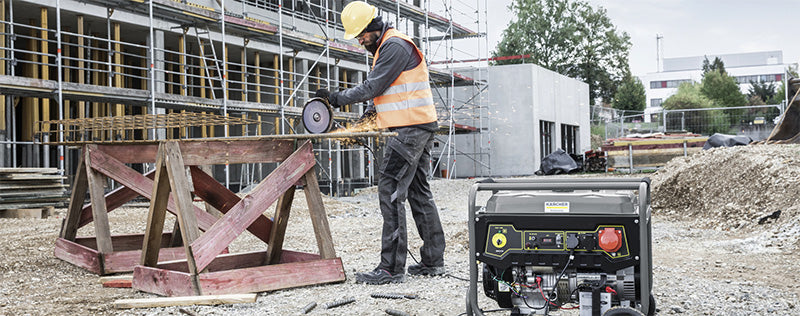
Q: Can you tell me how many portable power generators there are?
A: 1